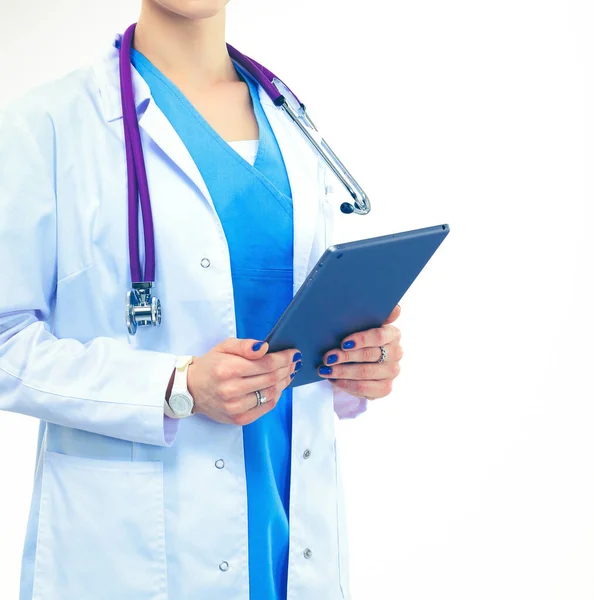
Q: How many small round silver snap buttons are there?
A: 5